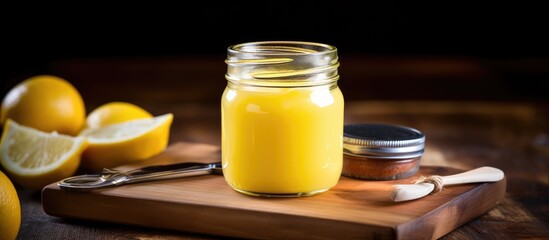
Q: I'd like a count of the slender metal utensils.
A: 1